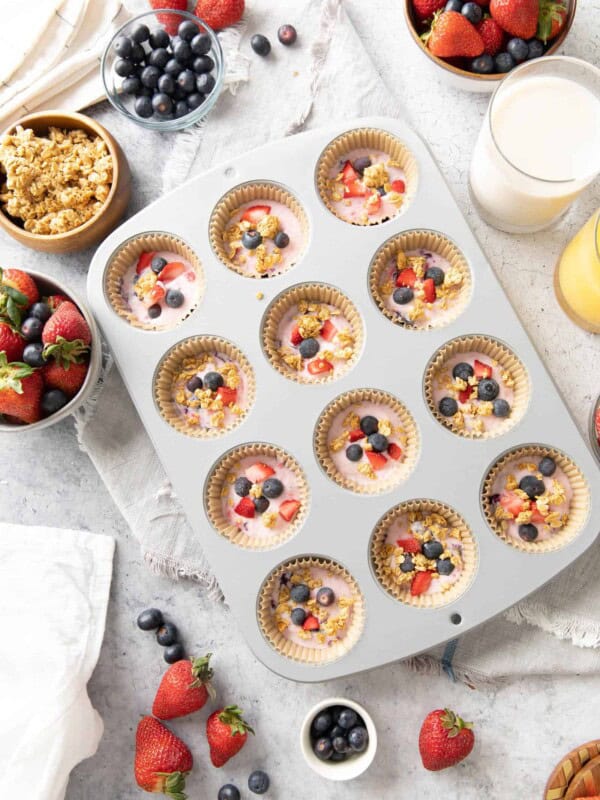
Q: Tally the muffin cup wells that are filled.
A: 12